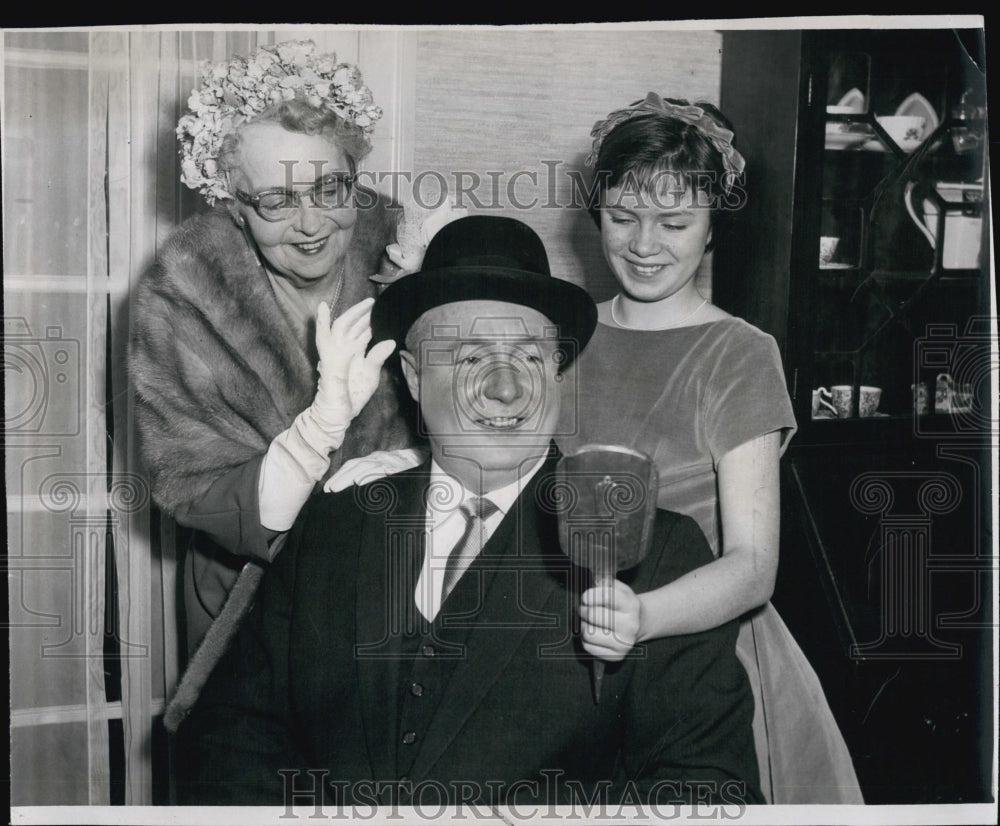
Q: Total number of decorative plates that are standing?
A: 2